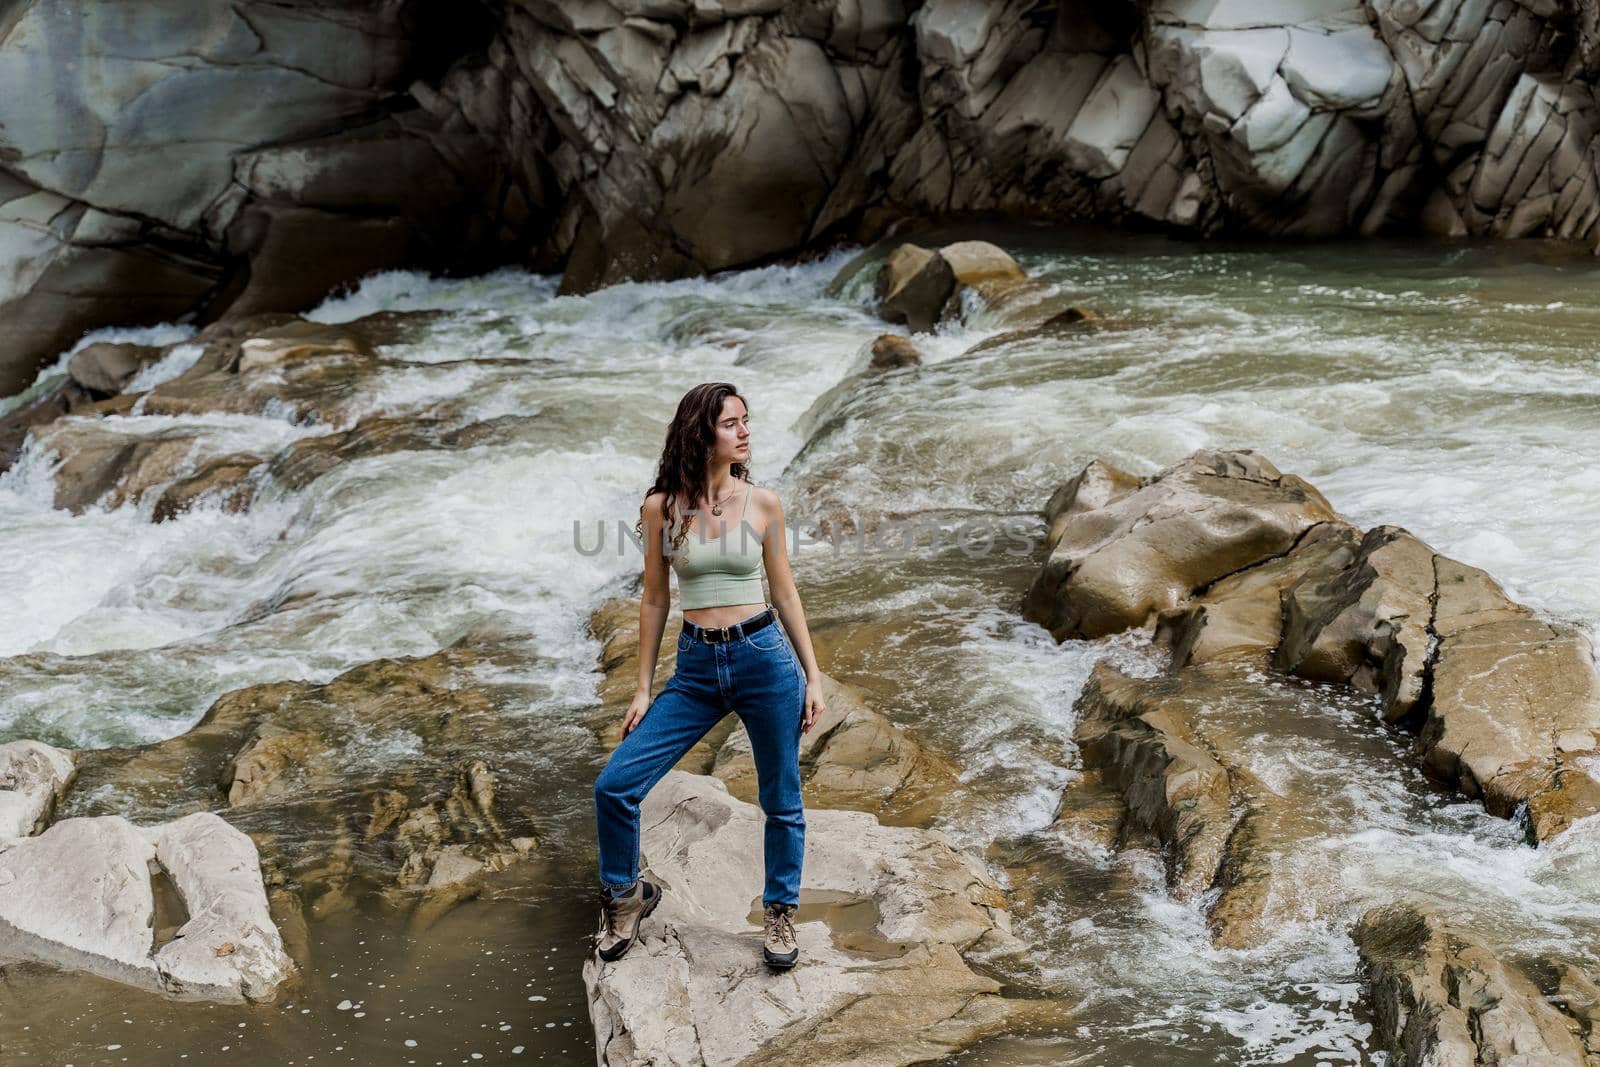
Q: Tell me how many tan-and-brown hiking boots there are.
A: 2